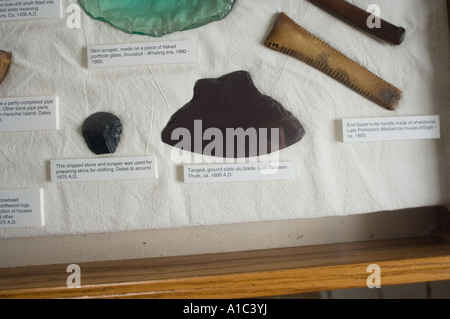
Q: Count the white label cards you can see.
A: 7